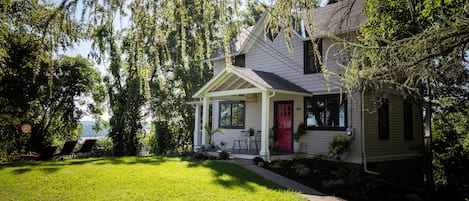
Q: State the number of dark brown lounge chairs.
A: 3